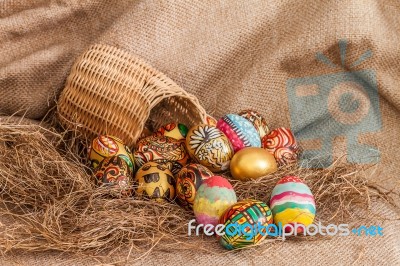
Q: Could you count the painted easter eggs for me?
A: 15